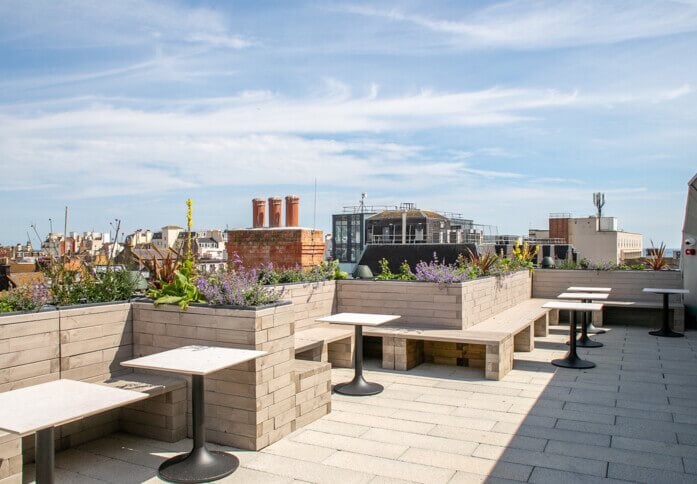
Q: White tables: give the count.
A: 7